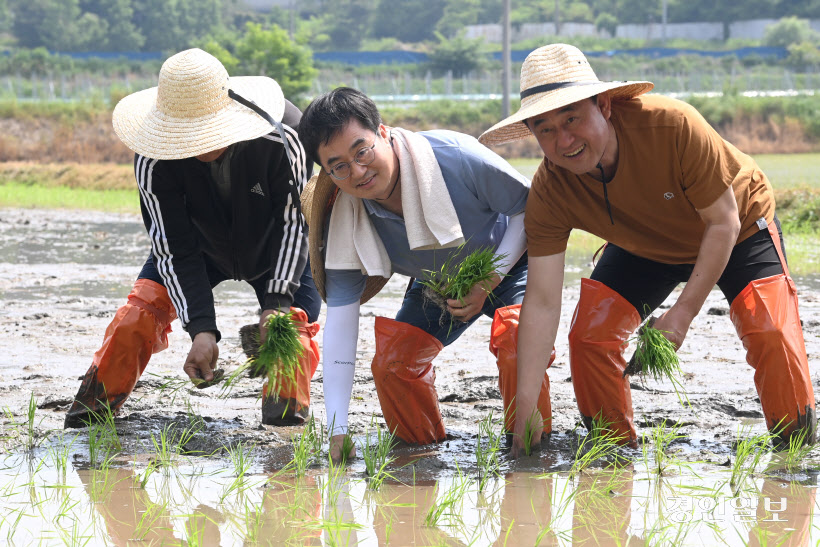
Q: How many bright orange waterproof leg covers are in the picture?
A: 6